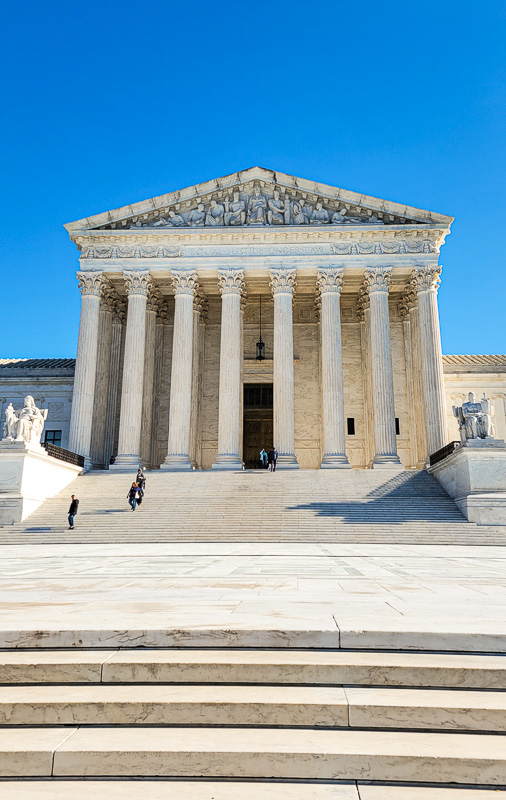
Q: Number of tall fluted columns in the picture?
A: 8